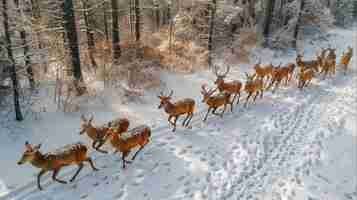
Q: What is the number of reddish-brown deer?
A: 13